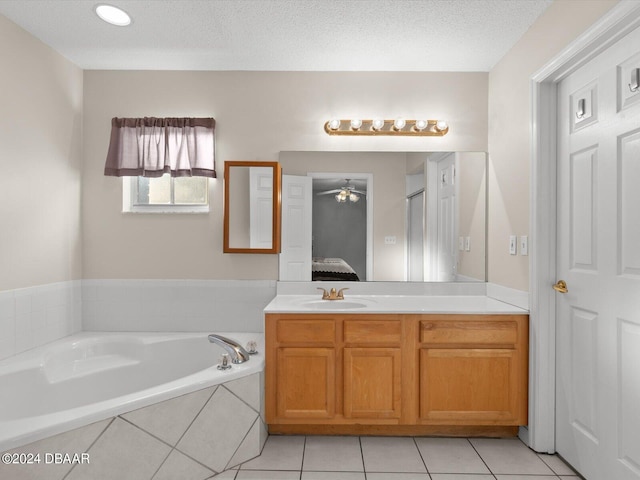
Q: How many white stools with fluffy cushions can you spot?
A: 0